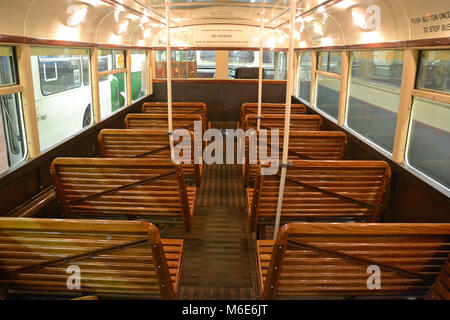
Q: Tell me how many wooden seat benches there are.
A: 10